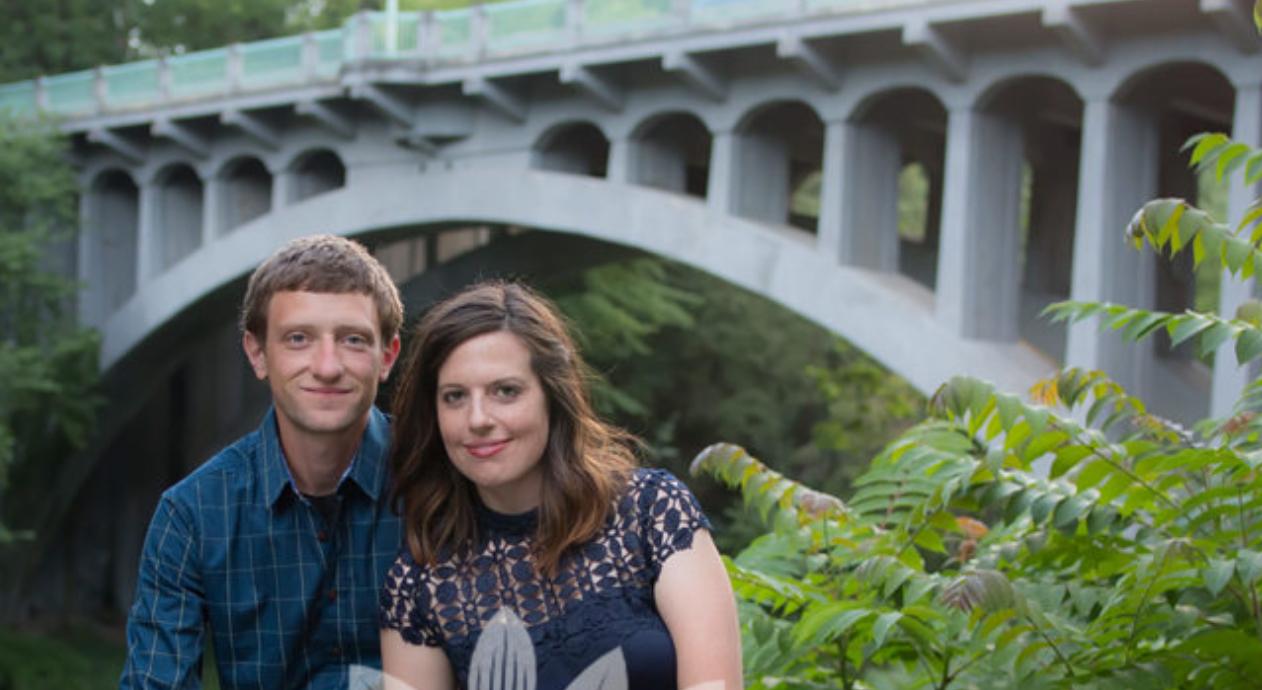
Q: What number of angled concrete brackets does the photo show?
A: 12